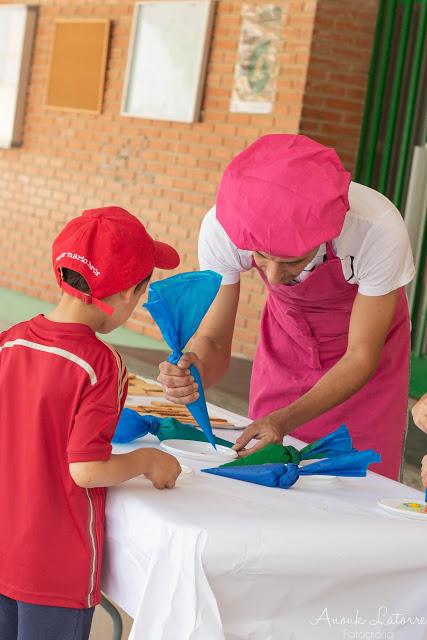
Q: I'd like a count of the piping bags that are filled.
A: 4